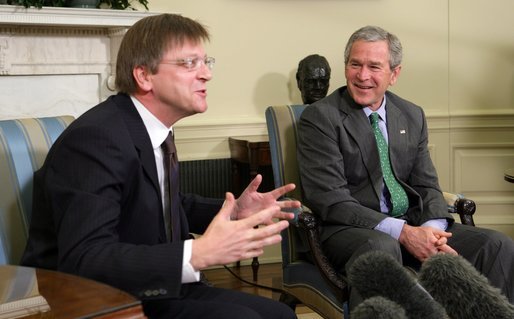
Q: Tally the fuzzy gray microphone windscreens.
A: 3